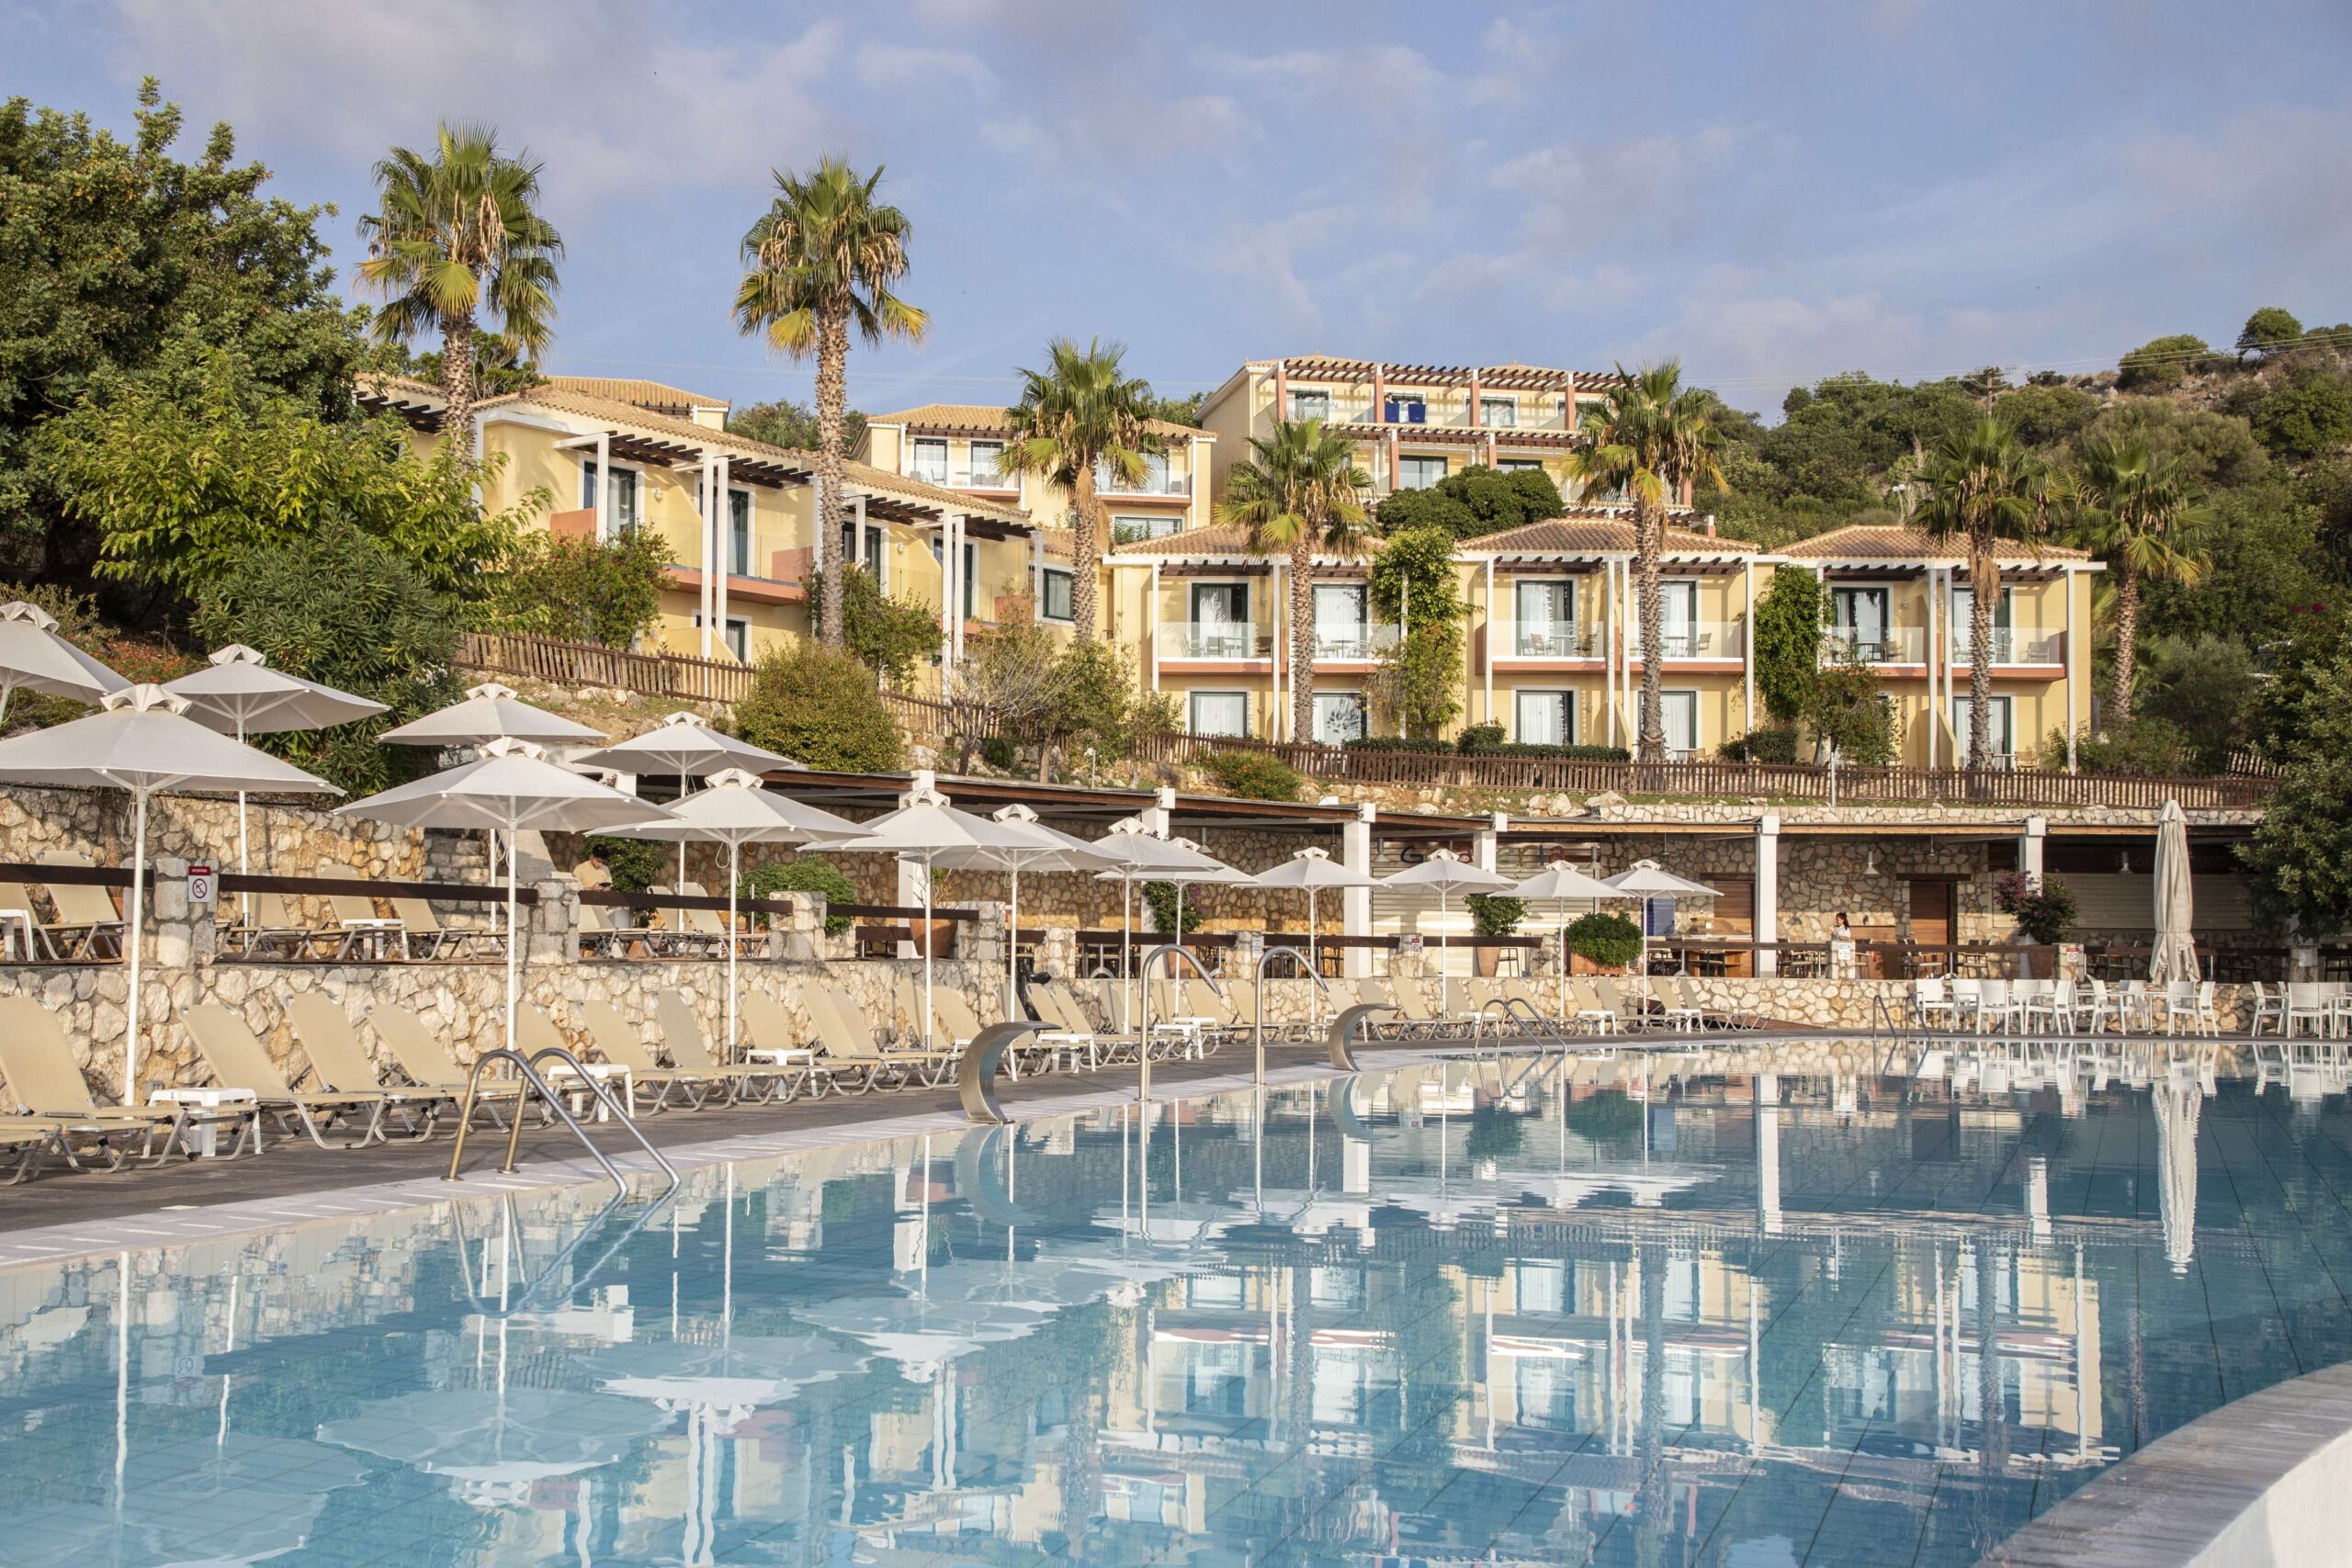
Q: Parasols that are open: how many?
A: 15